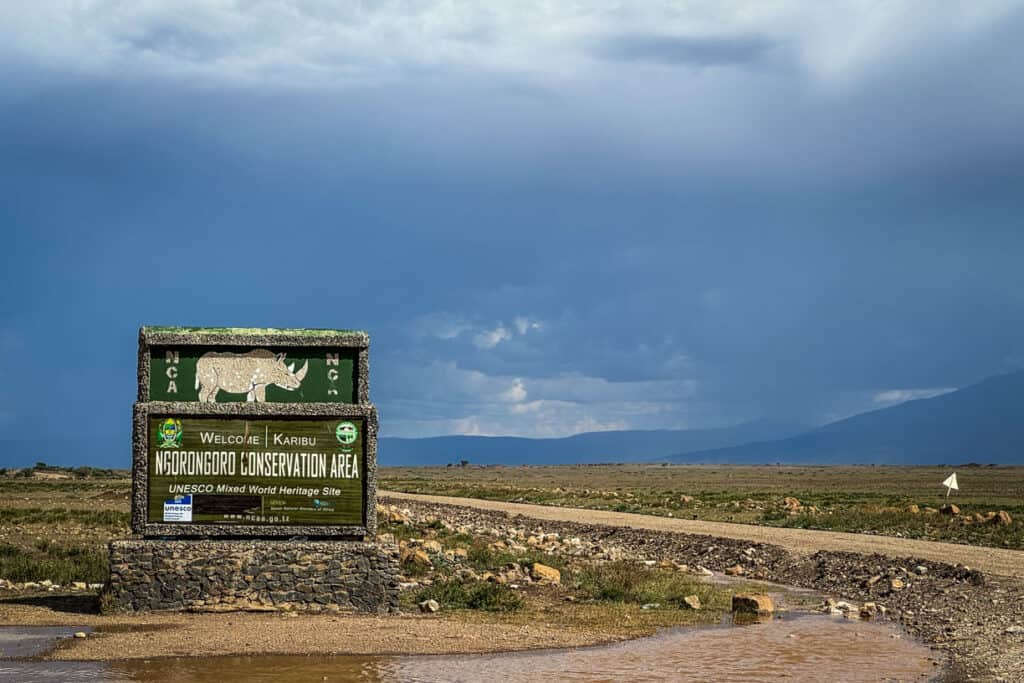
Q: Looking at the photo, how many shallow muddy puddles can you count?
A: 2